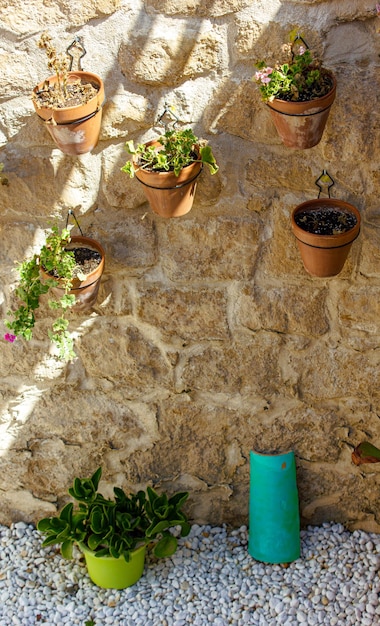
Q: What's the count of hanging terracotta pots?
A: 5